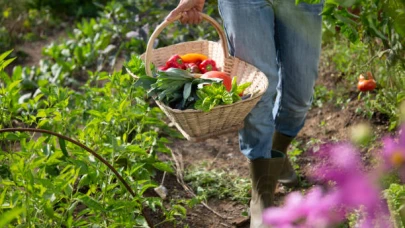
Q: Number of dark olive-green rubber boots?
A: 2